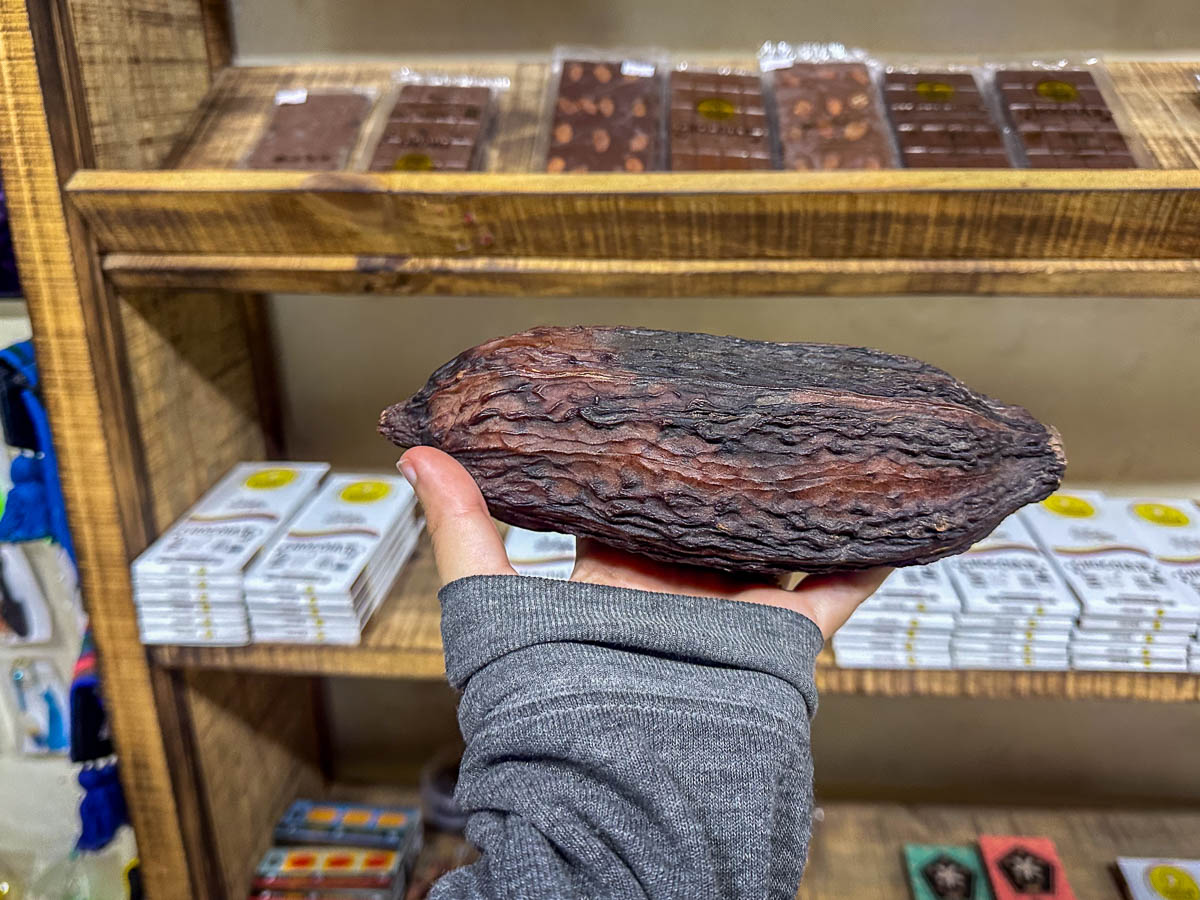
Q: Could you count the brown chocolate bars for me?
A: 7